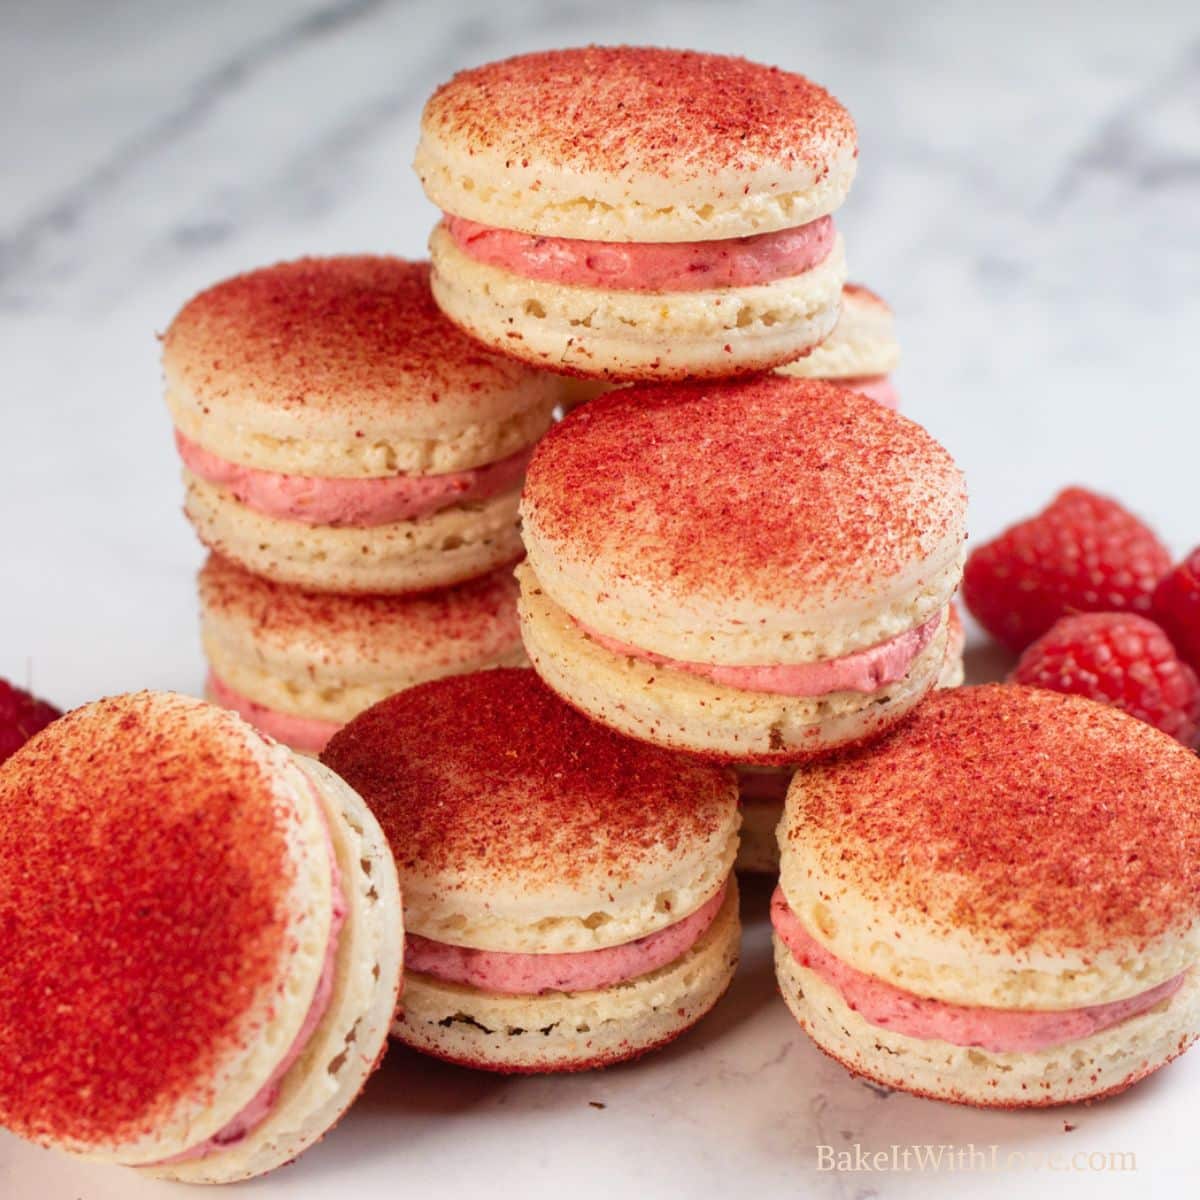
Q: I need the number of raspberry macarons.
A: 9